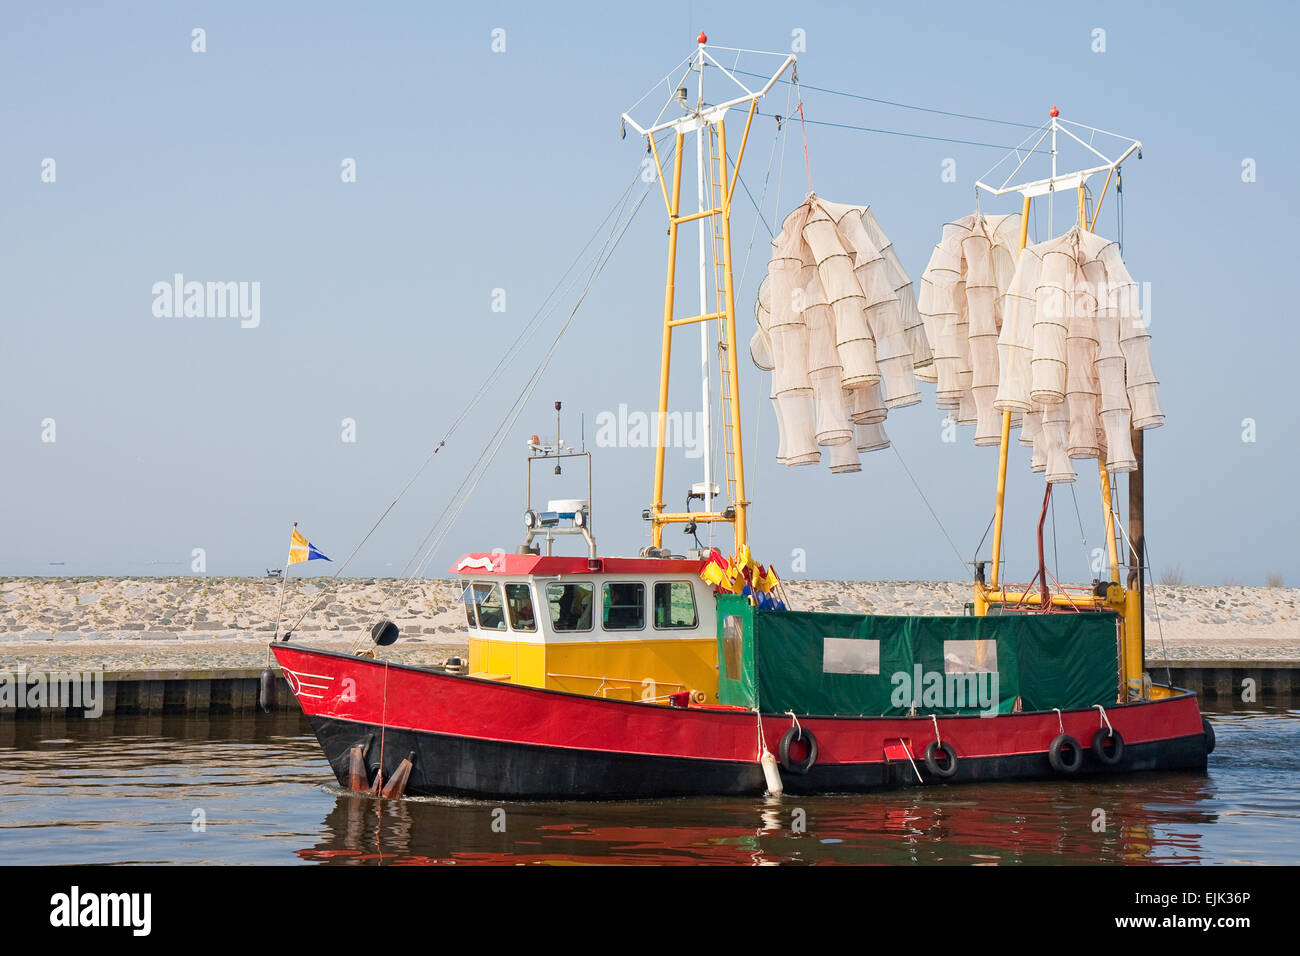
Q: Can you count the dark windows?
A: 6